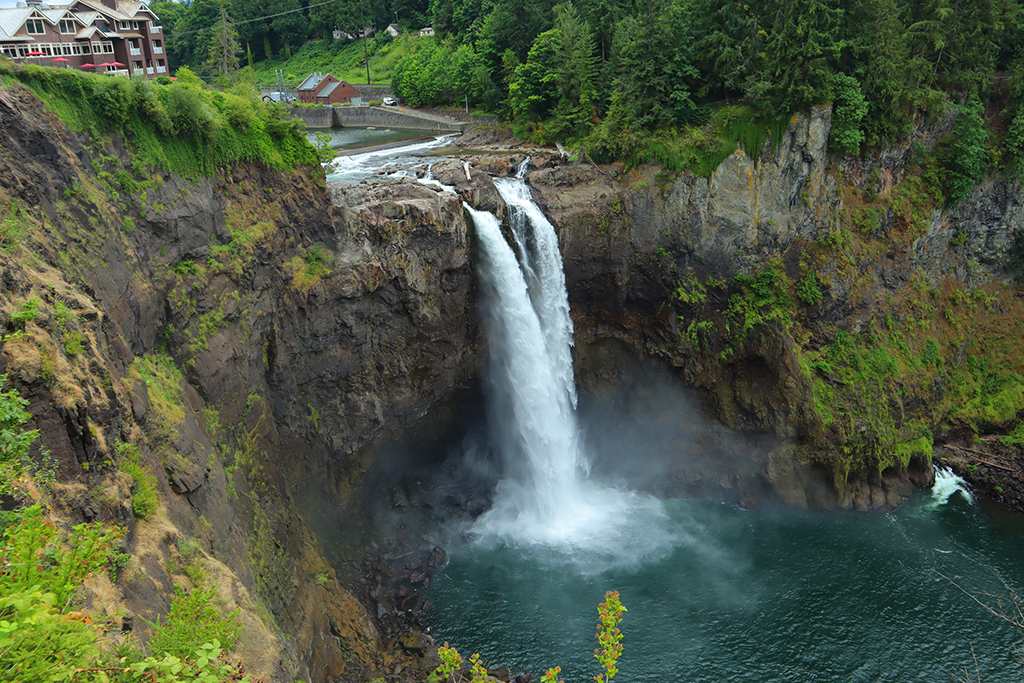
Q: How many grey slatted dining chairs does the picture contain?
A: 0